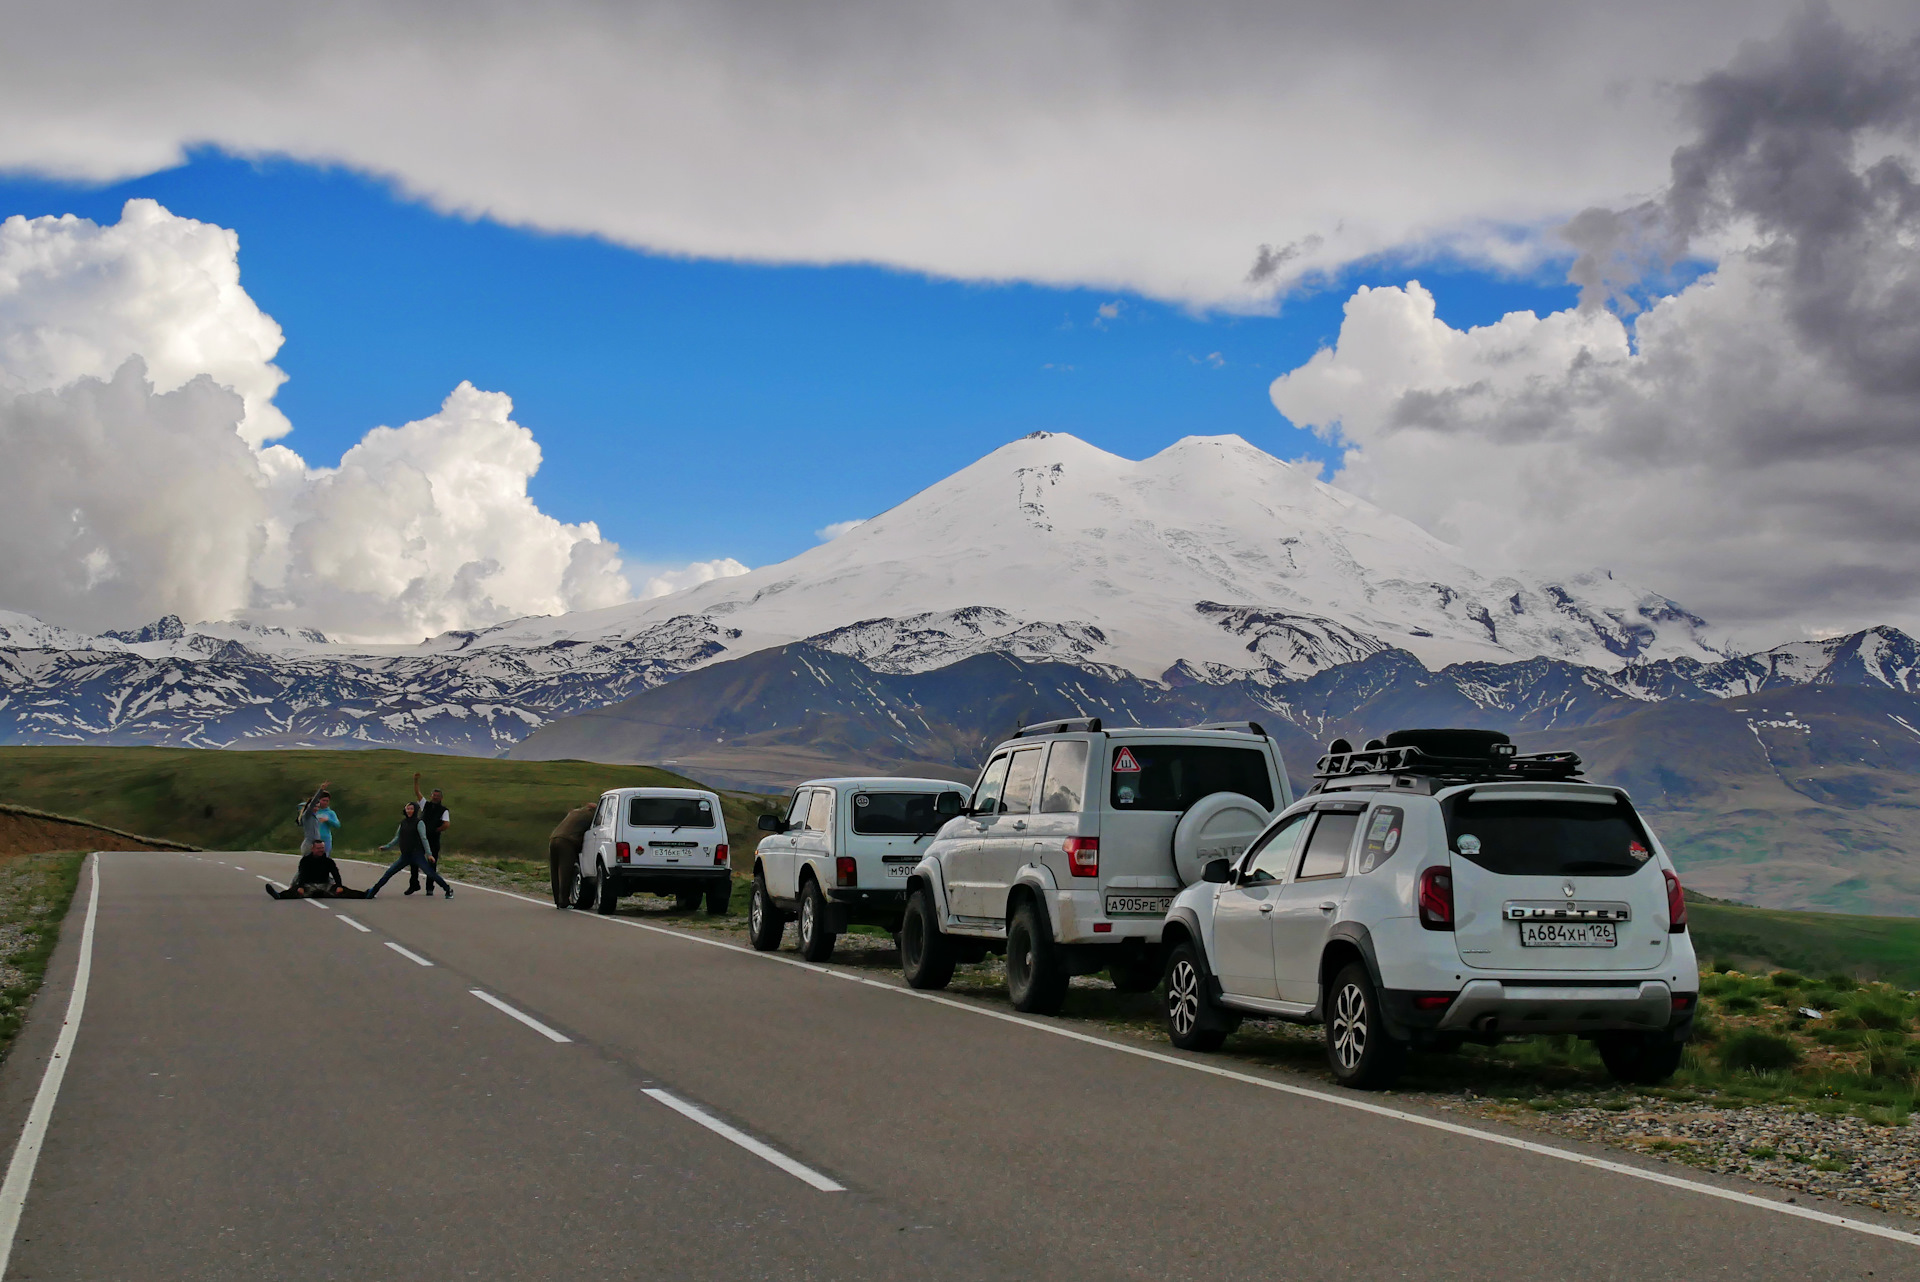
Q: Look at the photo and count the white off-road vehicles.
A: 4